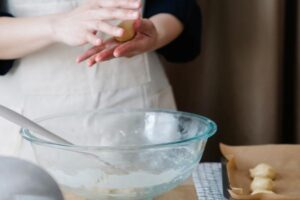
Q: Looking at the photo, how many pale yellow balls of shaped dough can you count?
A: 3